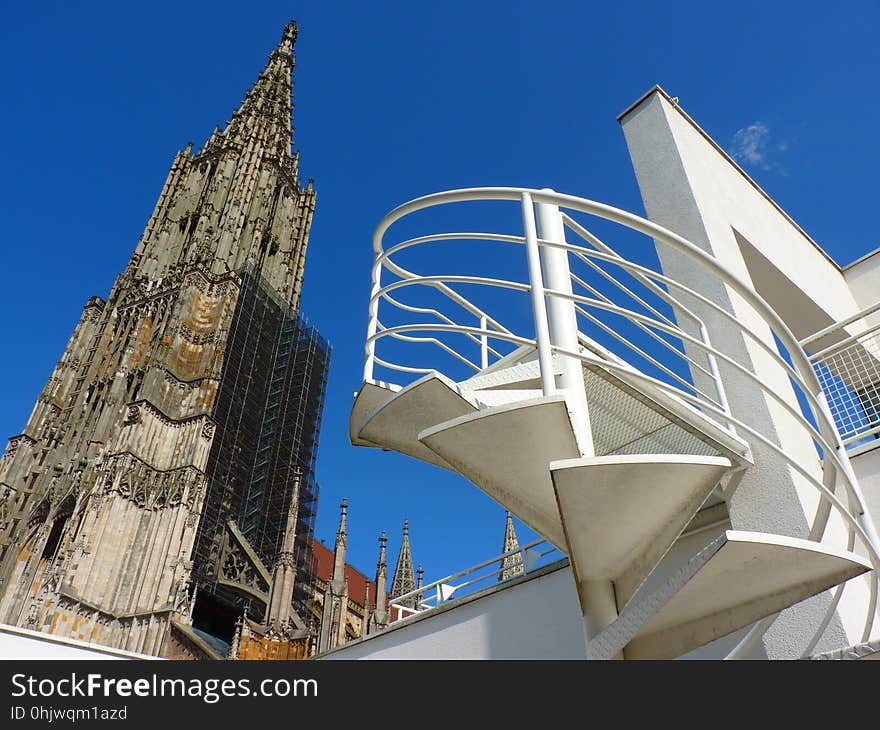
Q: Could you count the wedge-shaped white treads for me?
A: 5